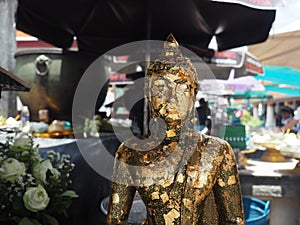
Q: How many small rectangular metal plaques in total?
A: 1